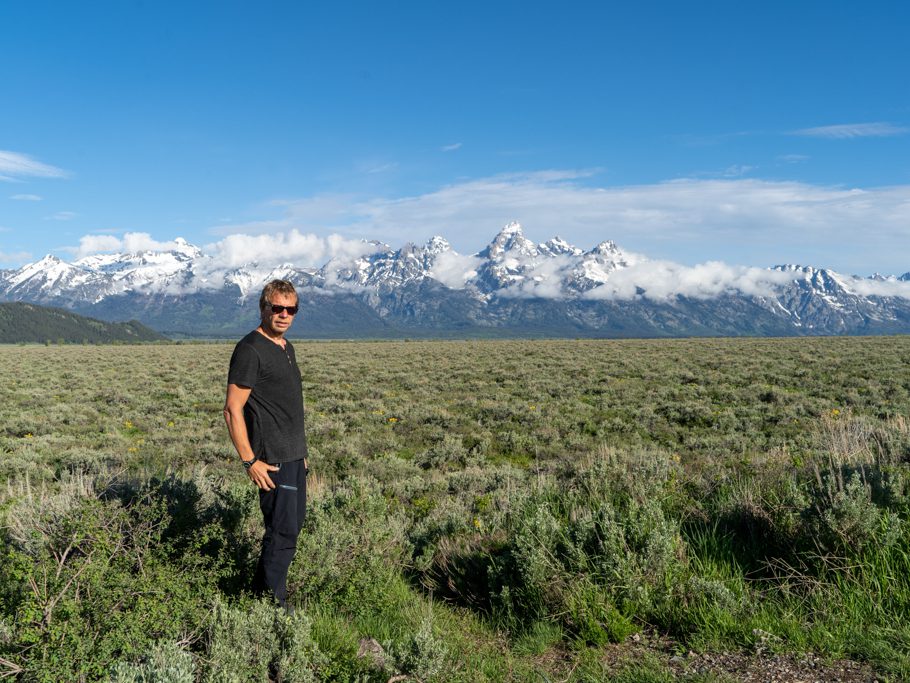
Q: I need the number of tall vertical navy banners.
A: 0